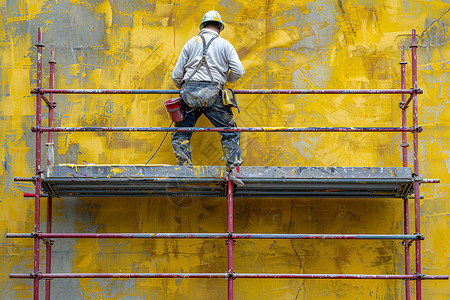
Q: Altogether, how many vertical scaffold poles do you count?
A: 5